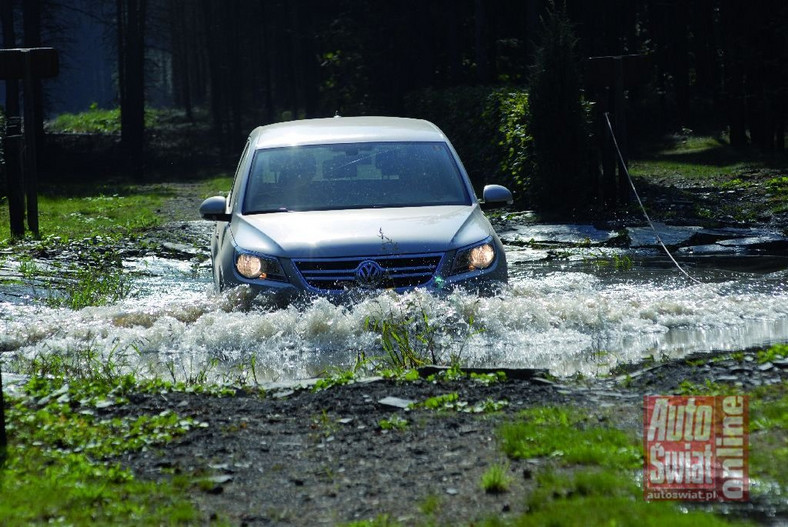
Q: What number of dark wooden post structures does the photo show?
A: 2